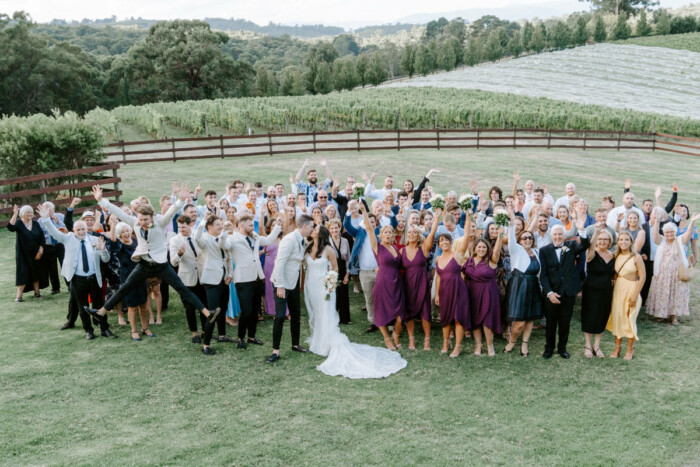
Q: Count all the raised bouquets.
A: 4